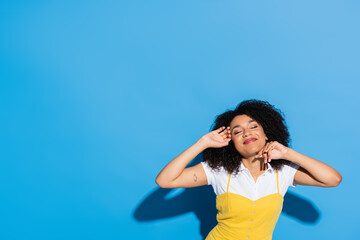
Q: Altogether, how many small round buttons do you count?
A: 5